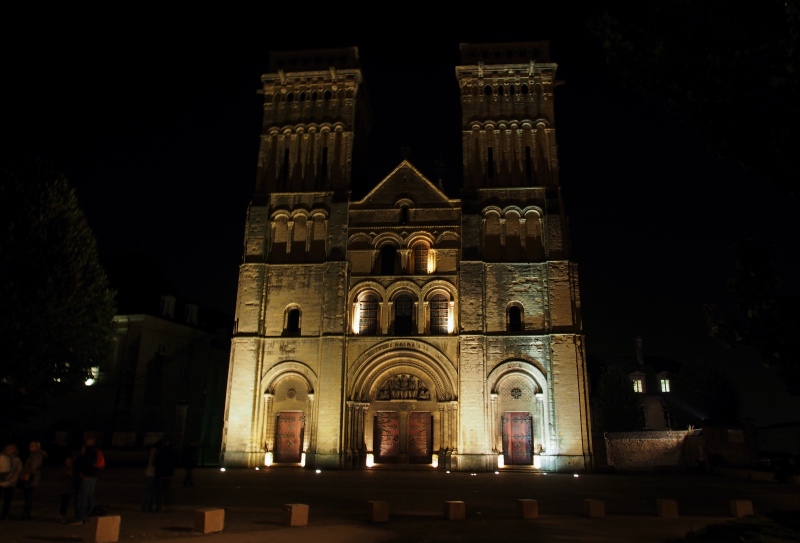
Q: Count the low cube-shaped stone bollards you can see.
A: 9